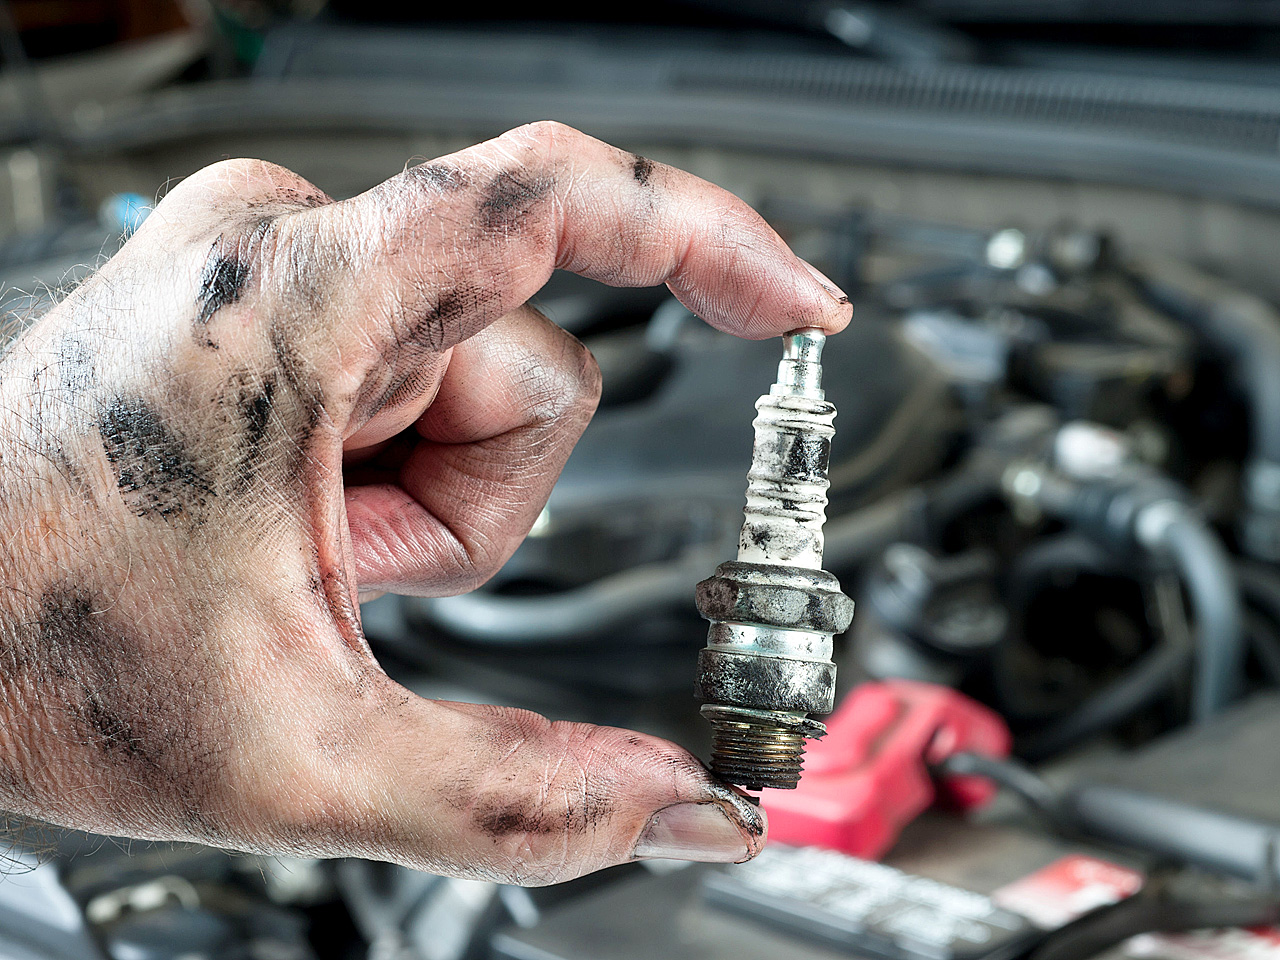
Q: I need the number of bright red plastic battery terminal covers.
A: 1